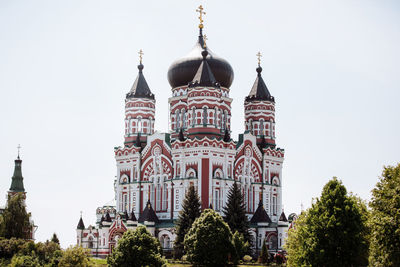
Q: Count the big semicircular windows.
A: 2